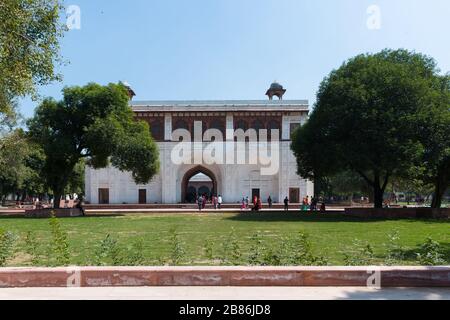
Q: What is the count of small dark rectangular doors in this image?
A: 4